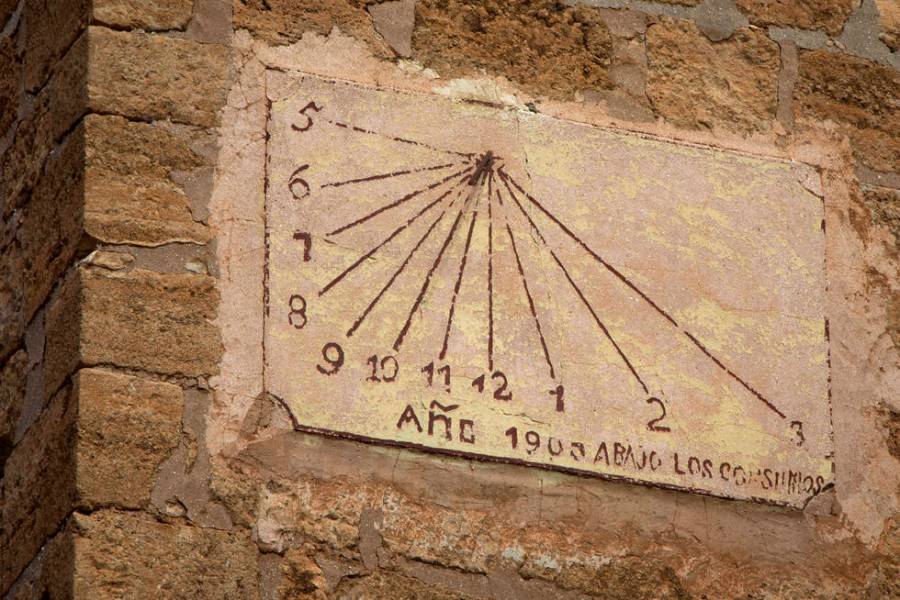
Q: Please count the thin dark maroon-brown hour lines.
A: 11